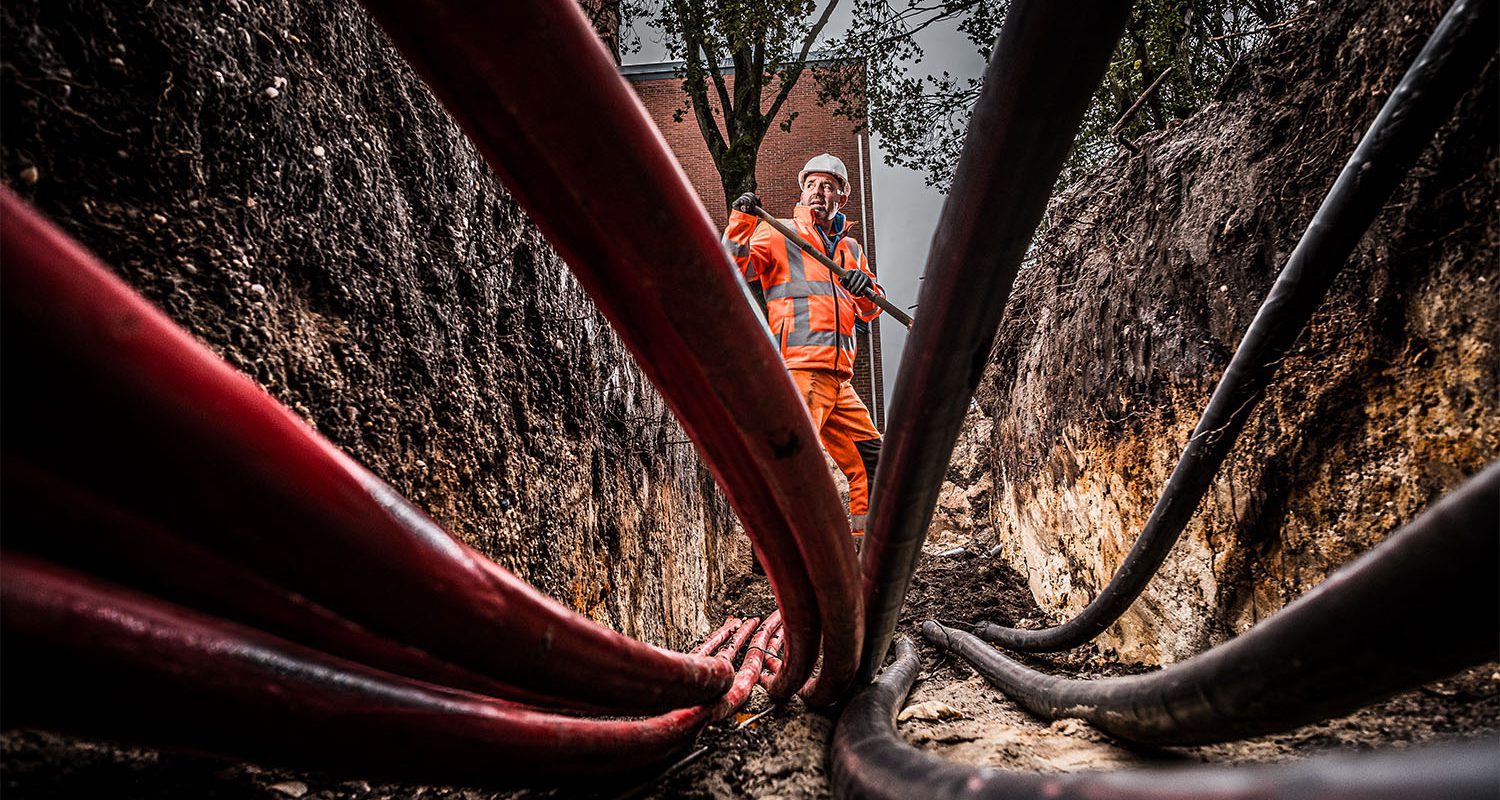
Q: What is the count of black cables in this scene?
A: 4